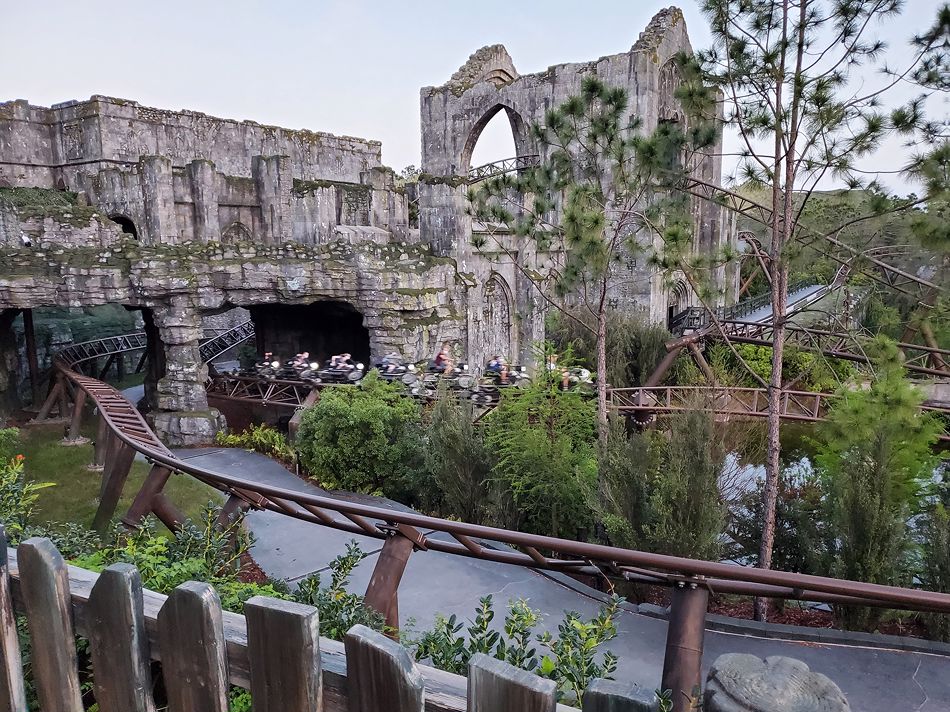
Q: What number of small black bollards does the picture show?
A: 1